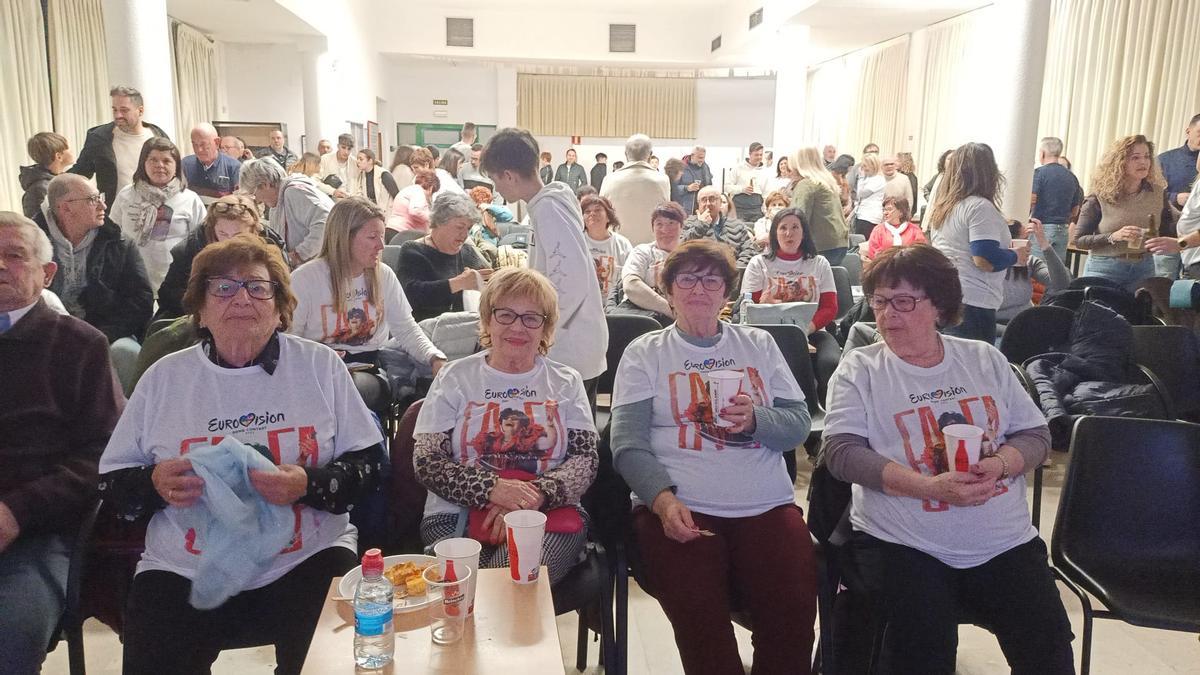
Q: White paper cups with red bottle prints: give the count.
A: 4